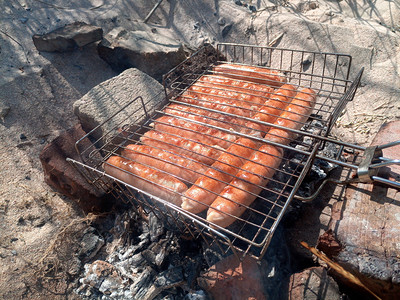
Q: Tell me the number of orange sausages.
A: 13